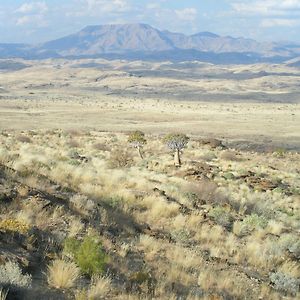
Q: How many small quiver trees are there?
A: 2